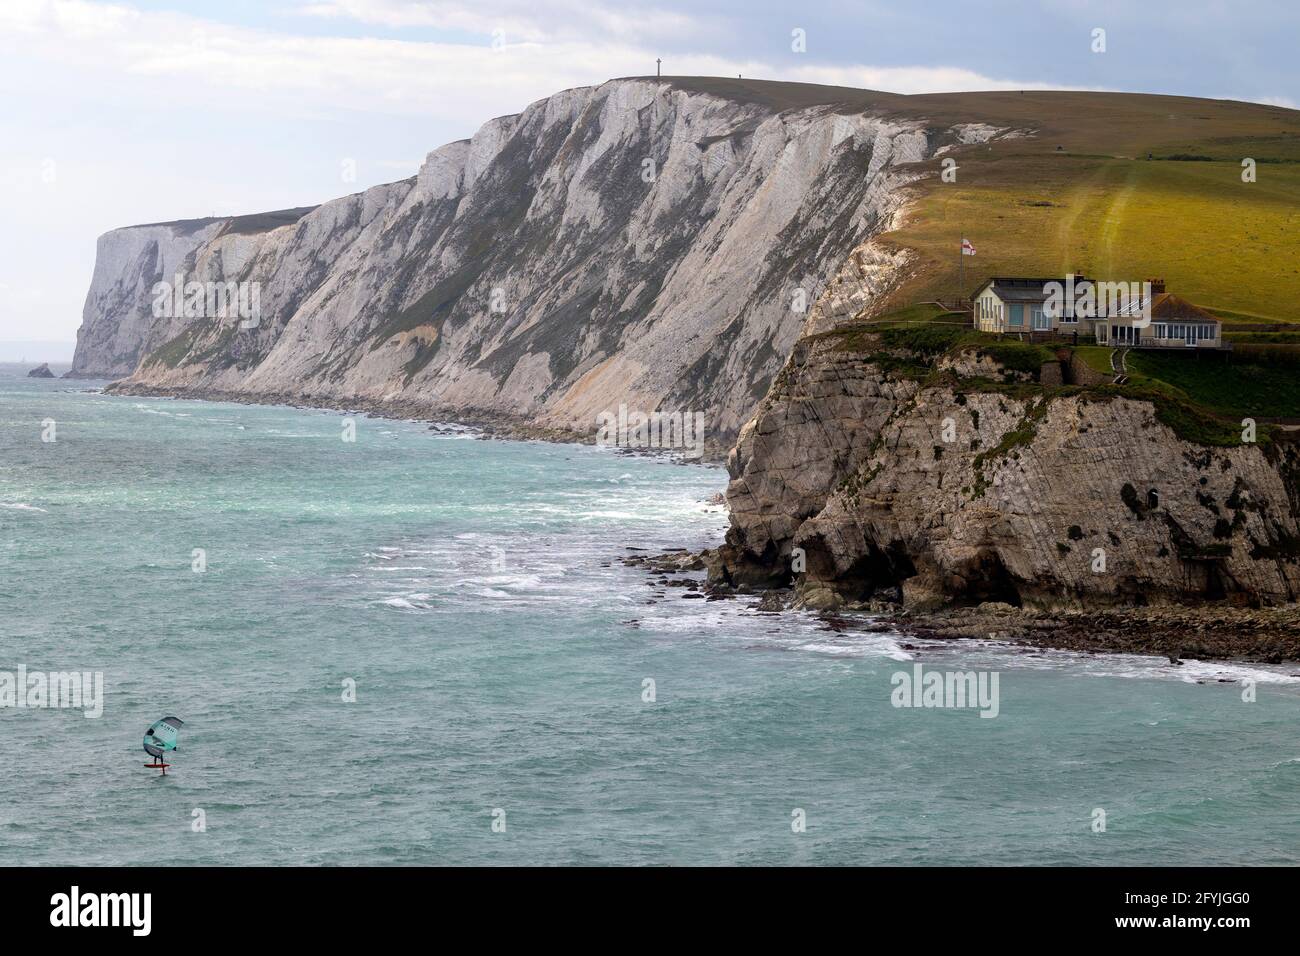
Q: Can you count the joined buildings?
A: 2